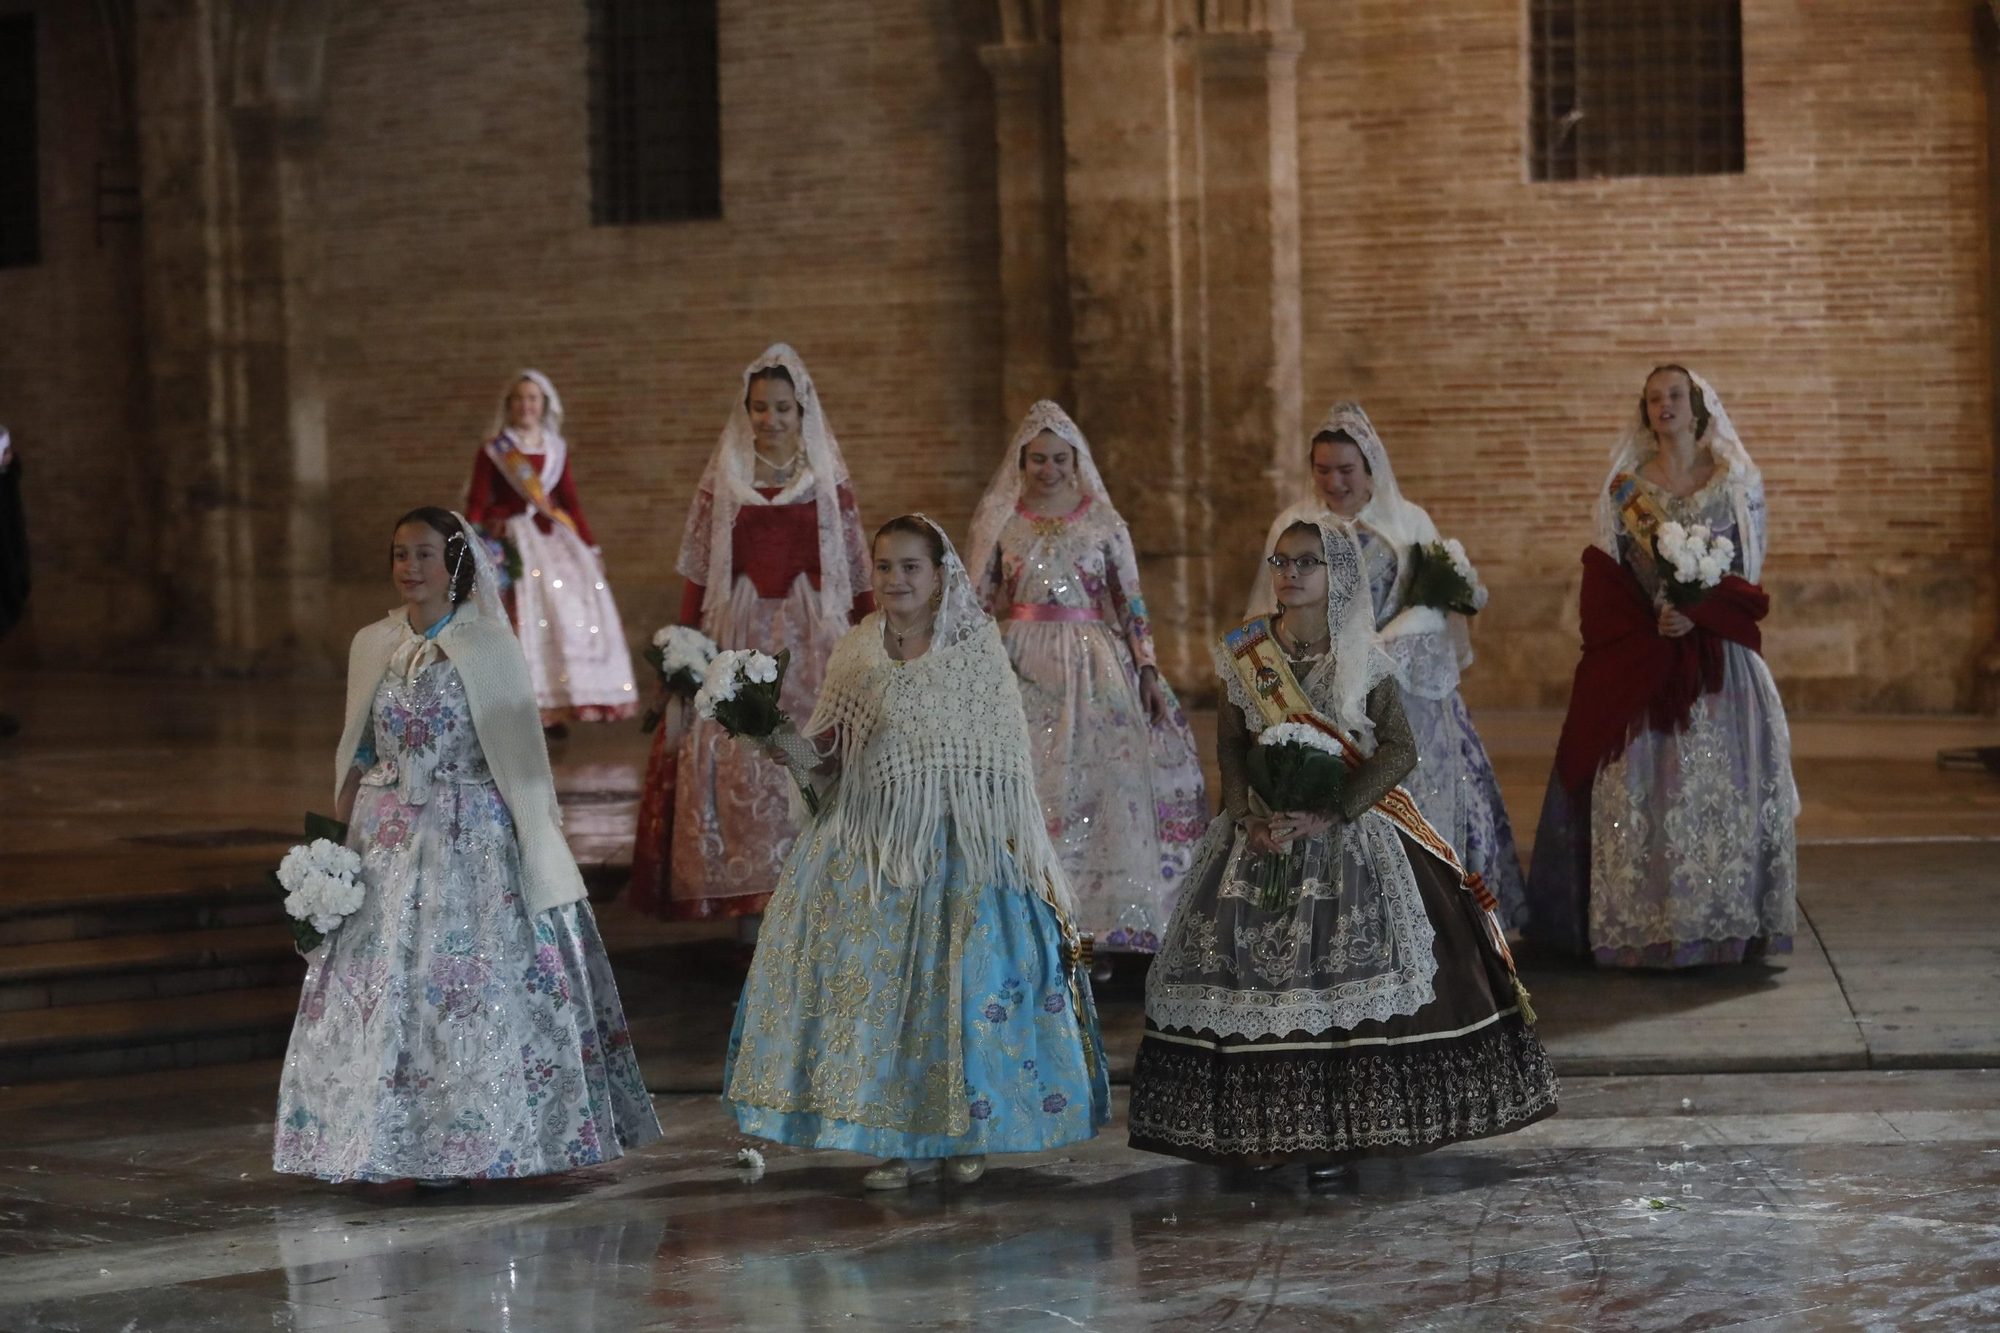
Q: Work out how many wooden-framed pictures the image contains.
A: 0